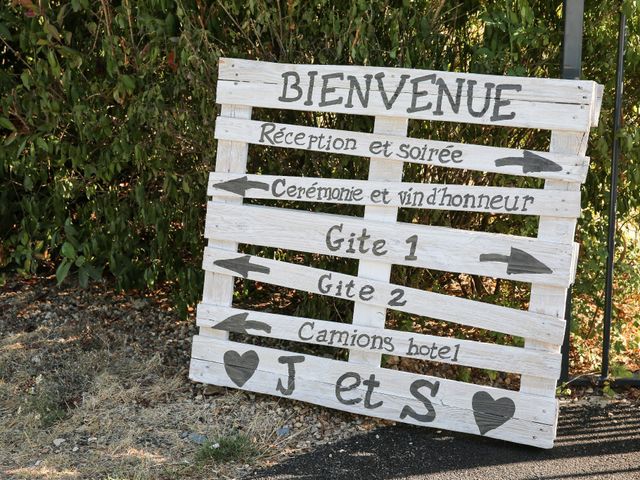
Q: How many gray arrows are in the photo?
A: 5